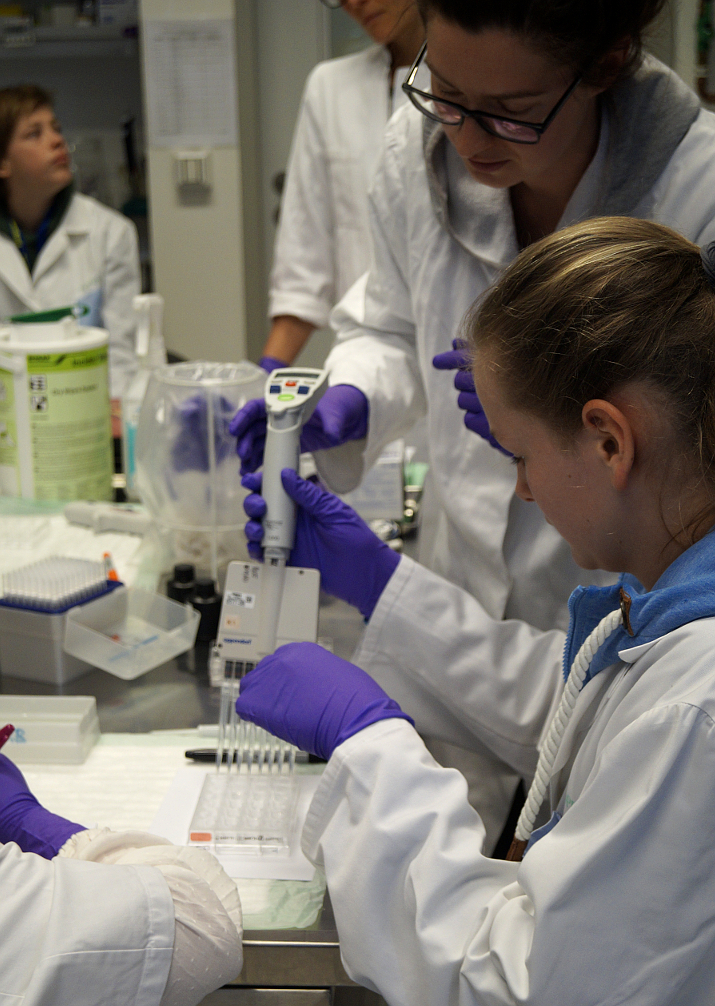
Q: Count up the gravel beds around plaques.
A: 0